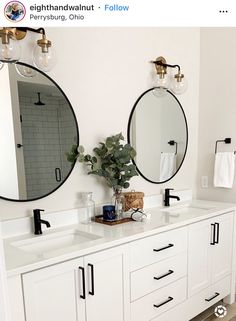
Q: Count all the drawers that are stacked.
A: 3